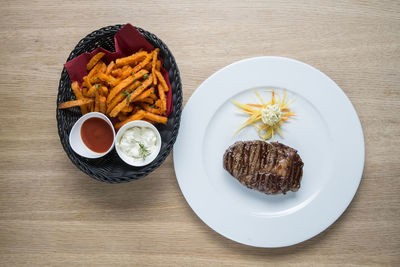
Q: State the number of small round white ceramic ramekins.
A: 2